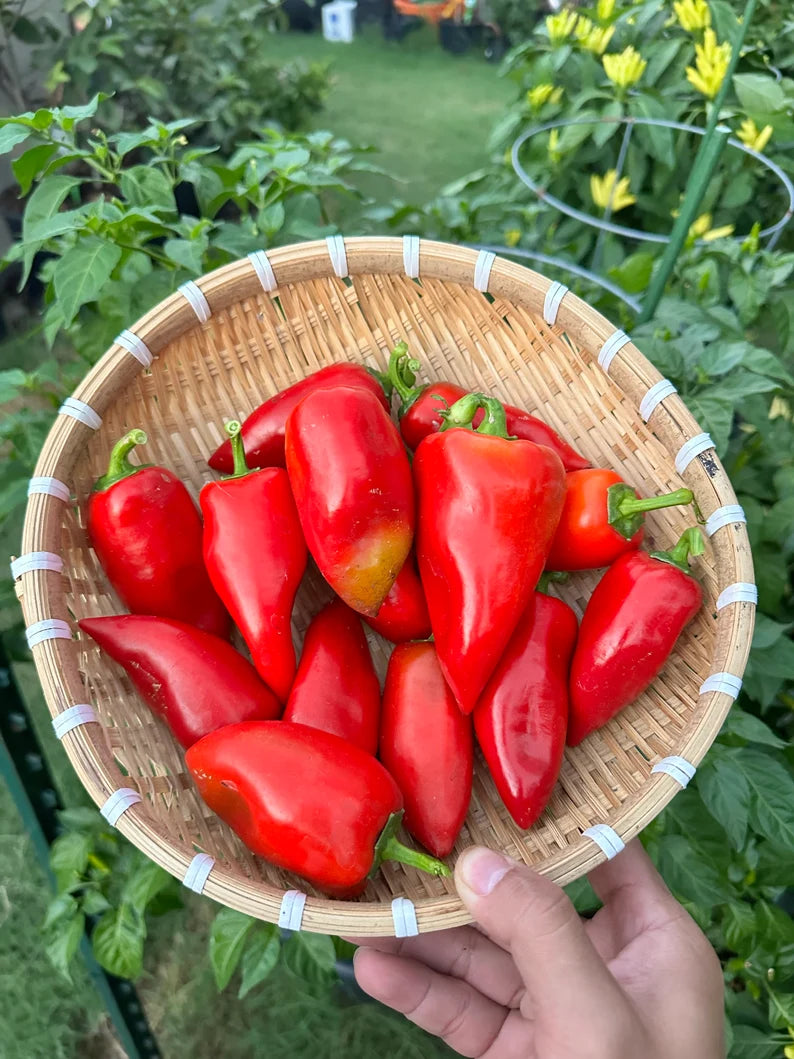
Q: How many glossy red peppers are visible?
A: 14